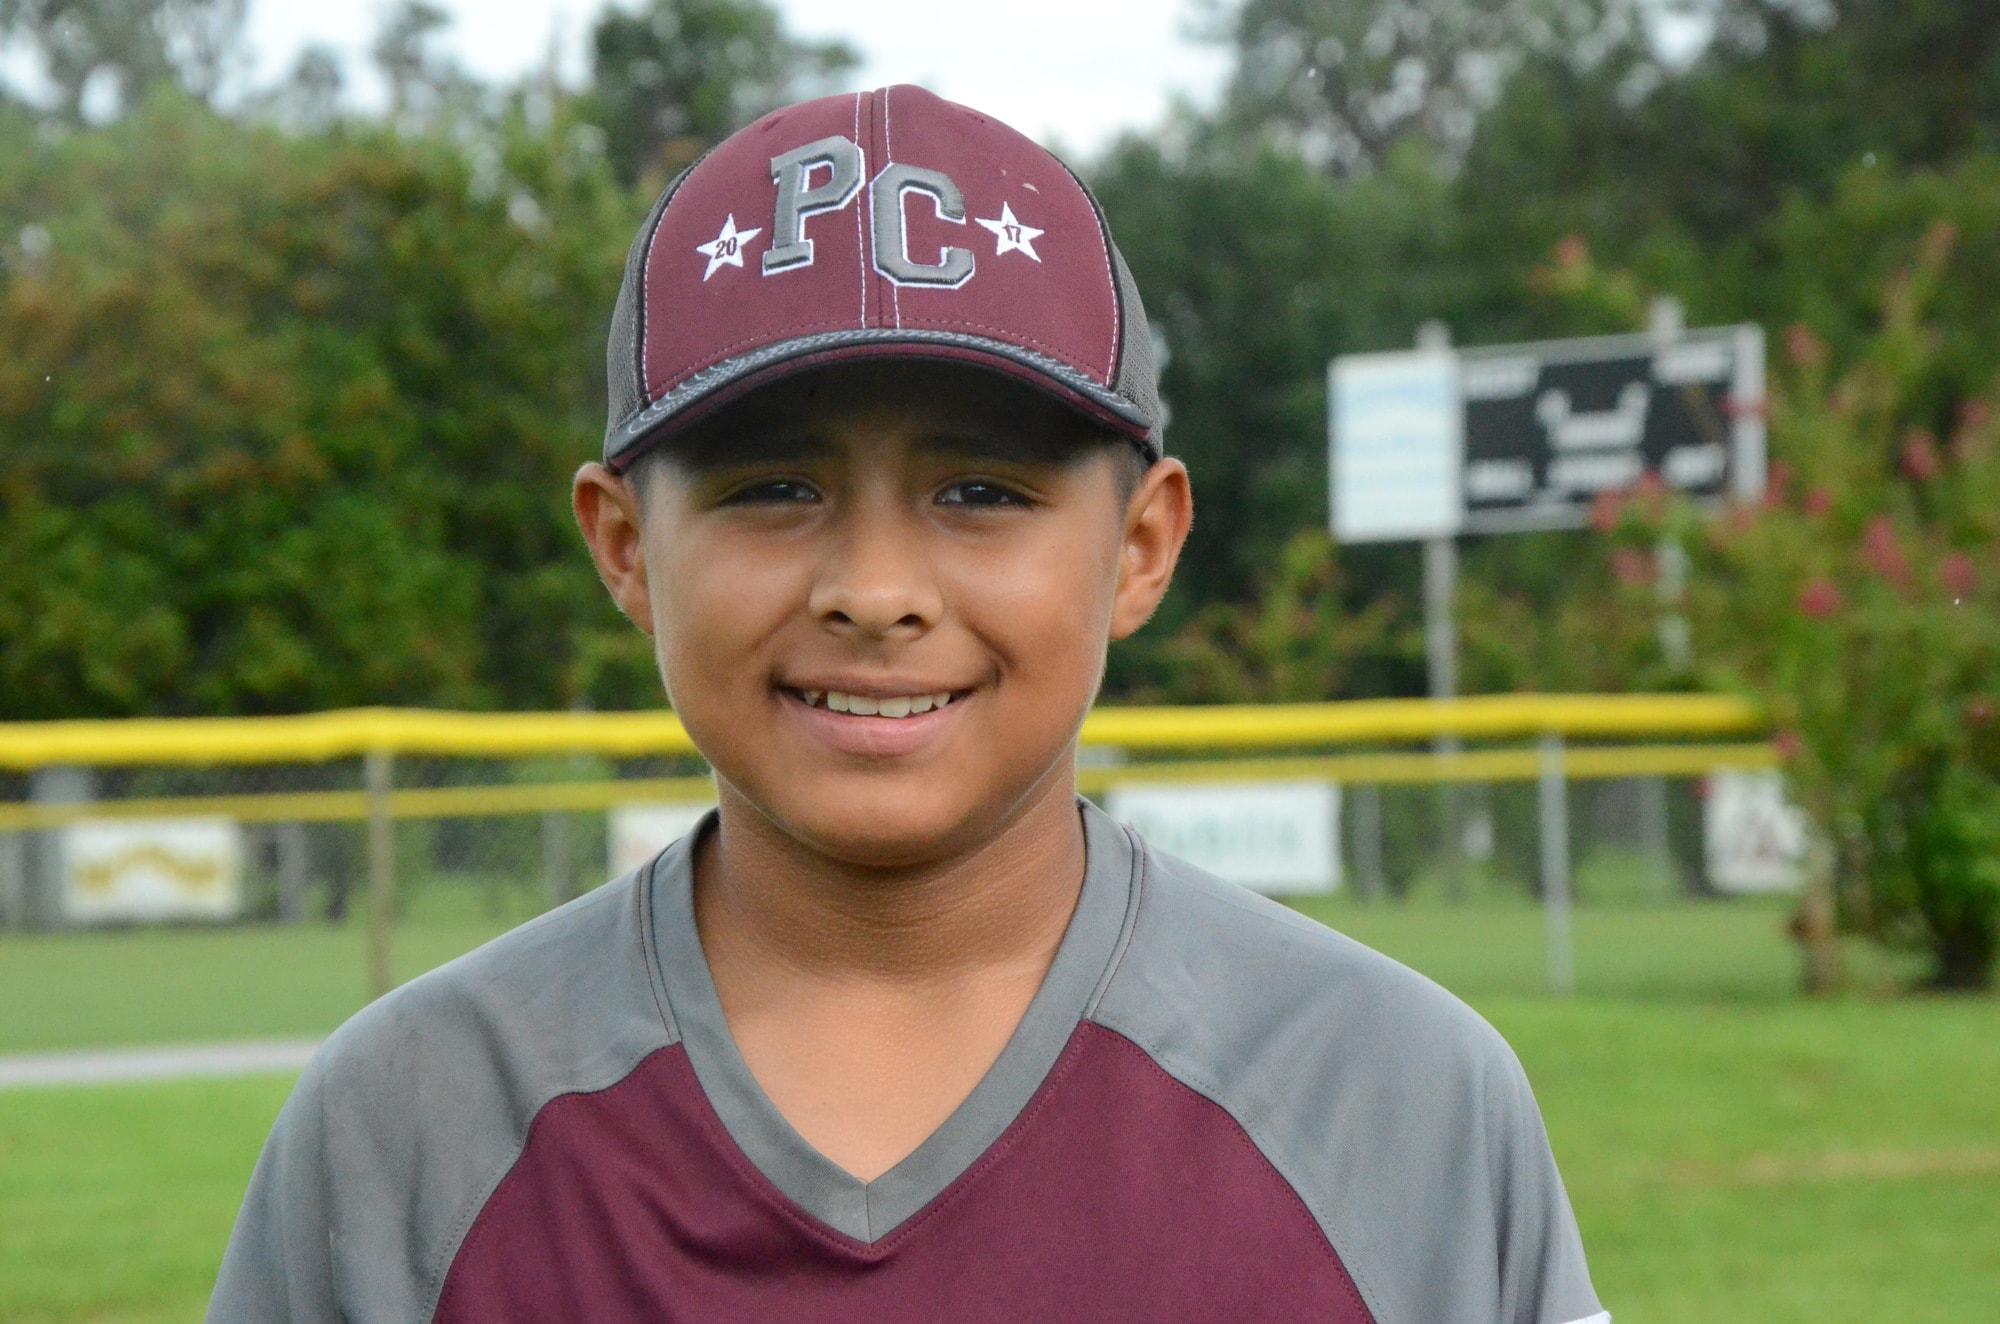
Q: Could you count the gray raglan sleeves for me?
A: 2